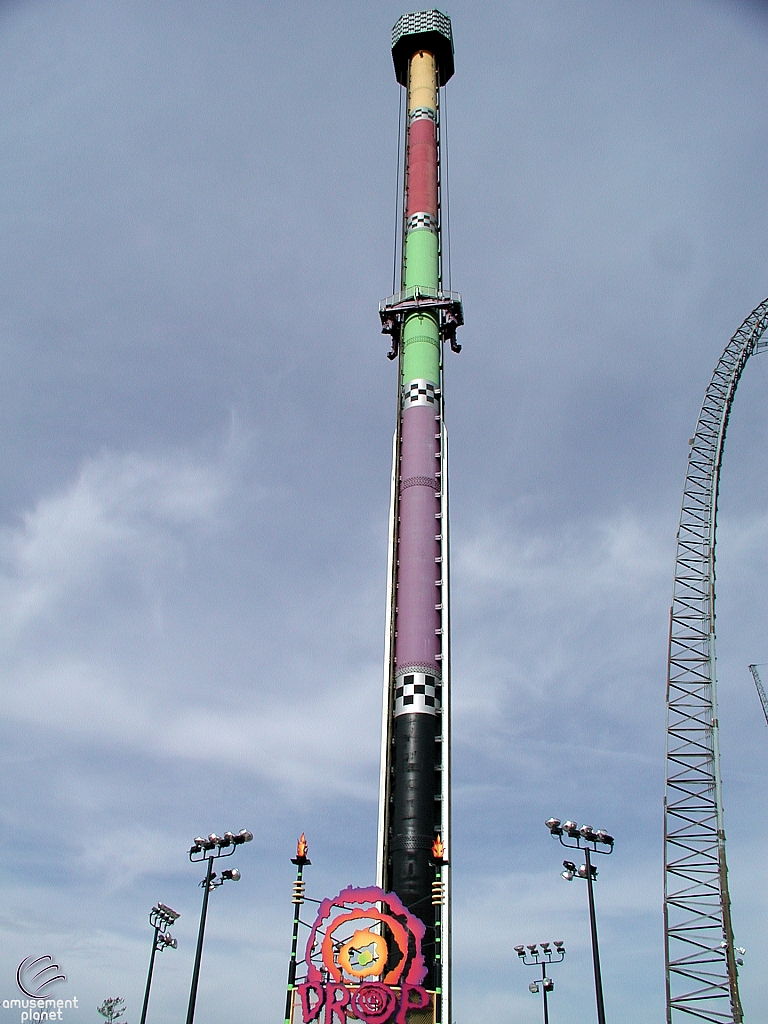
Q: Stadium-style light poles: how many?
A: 4